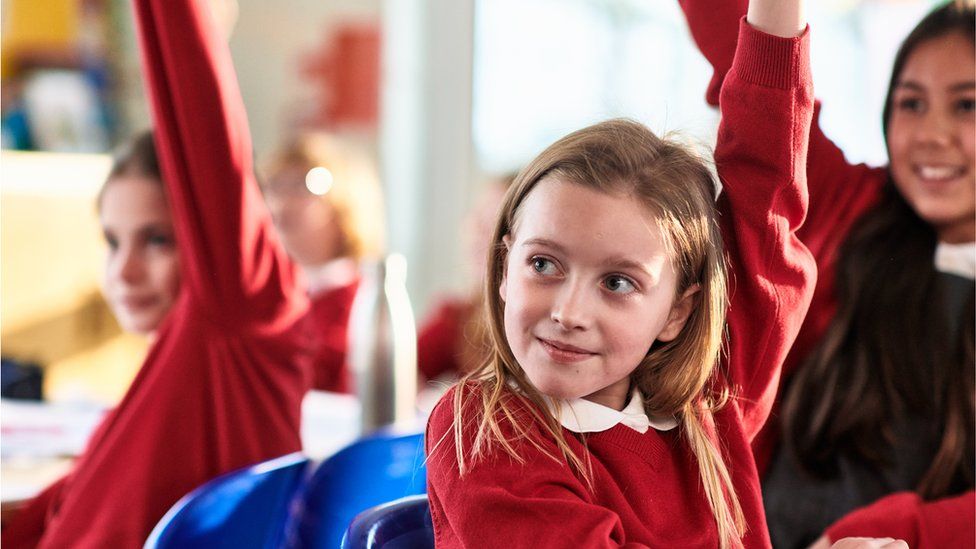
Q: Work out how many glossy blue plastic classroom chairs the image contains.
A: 3